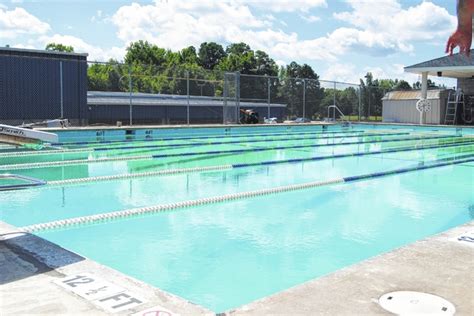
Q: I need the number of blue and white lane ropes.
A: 5